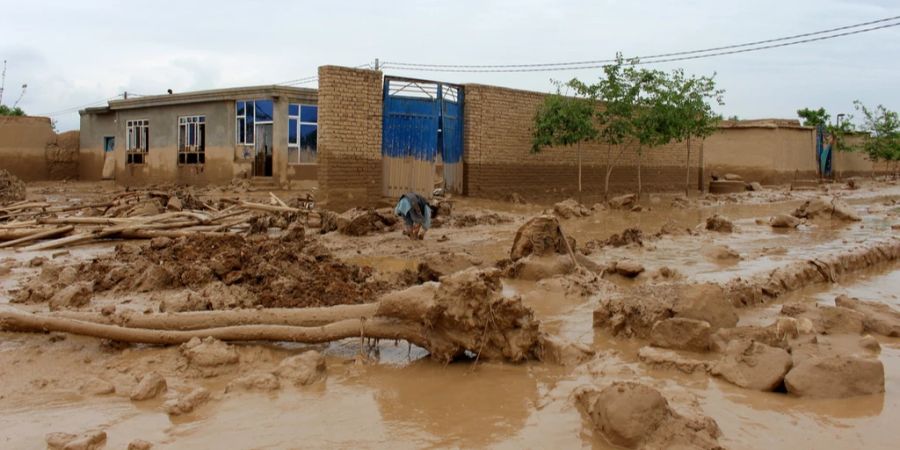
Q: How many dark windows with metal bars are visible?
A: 2